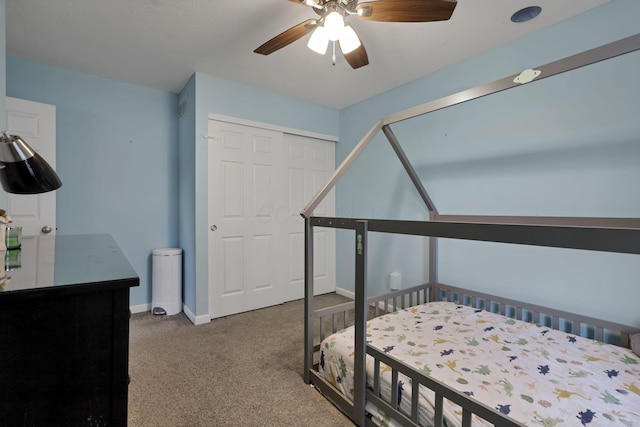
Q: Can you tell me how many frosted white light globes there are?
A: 3